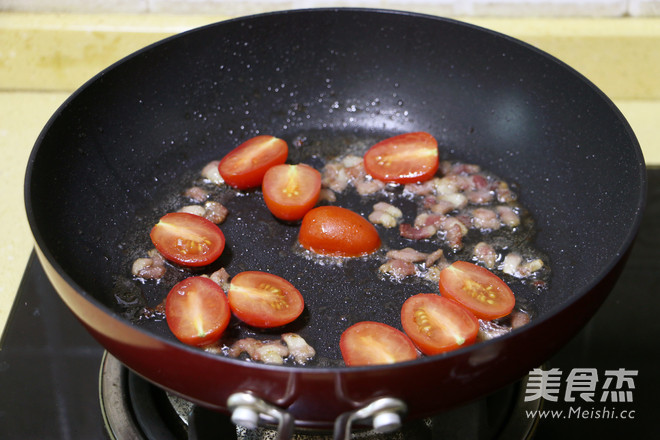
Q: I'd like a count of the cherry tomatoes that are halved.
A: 10